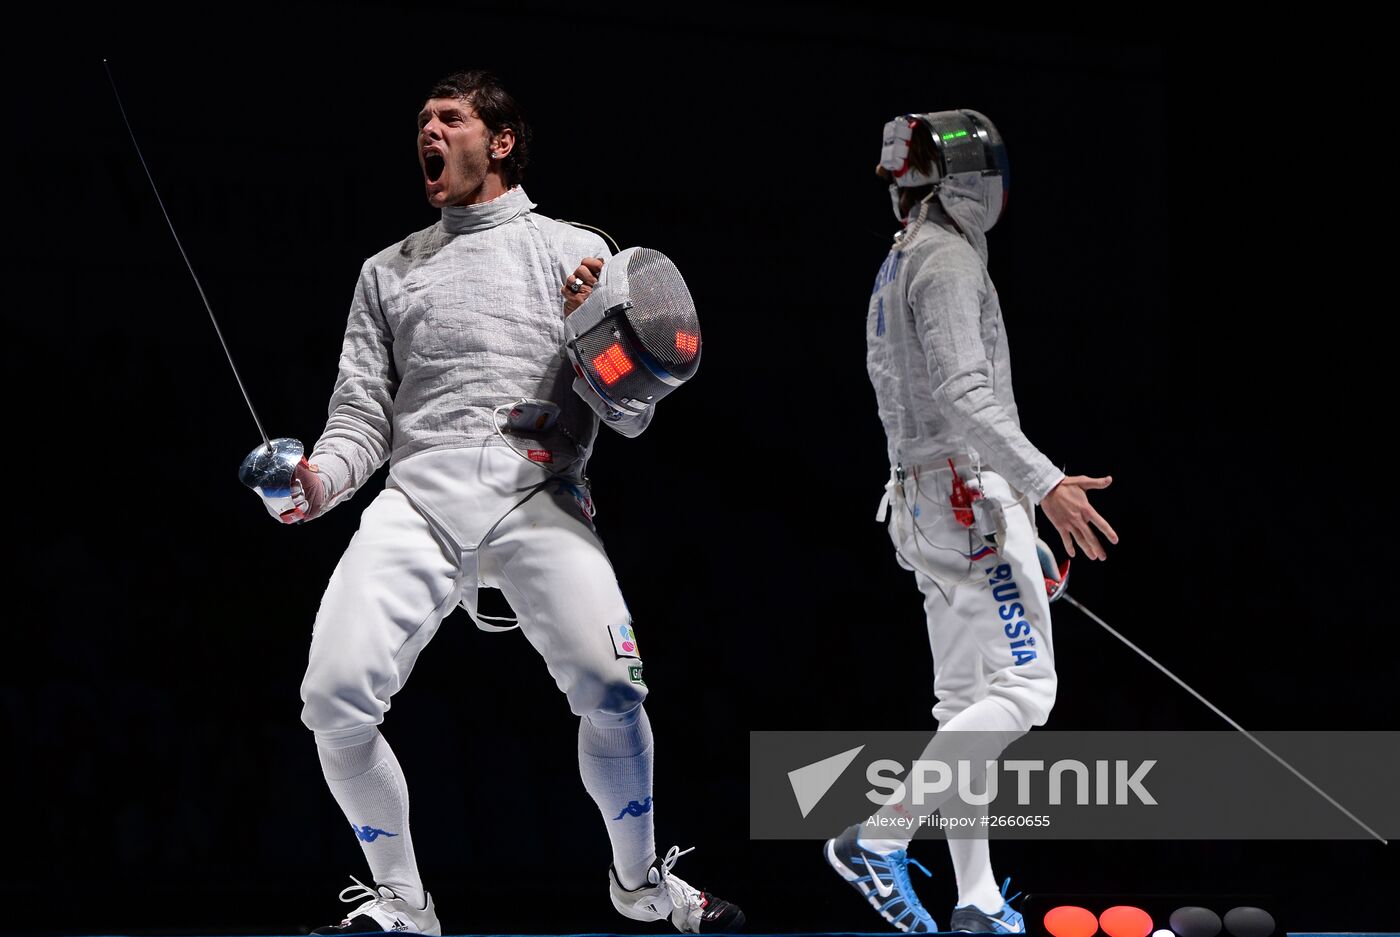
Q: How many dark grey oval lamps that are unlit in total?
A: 2